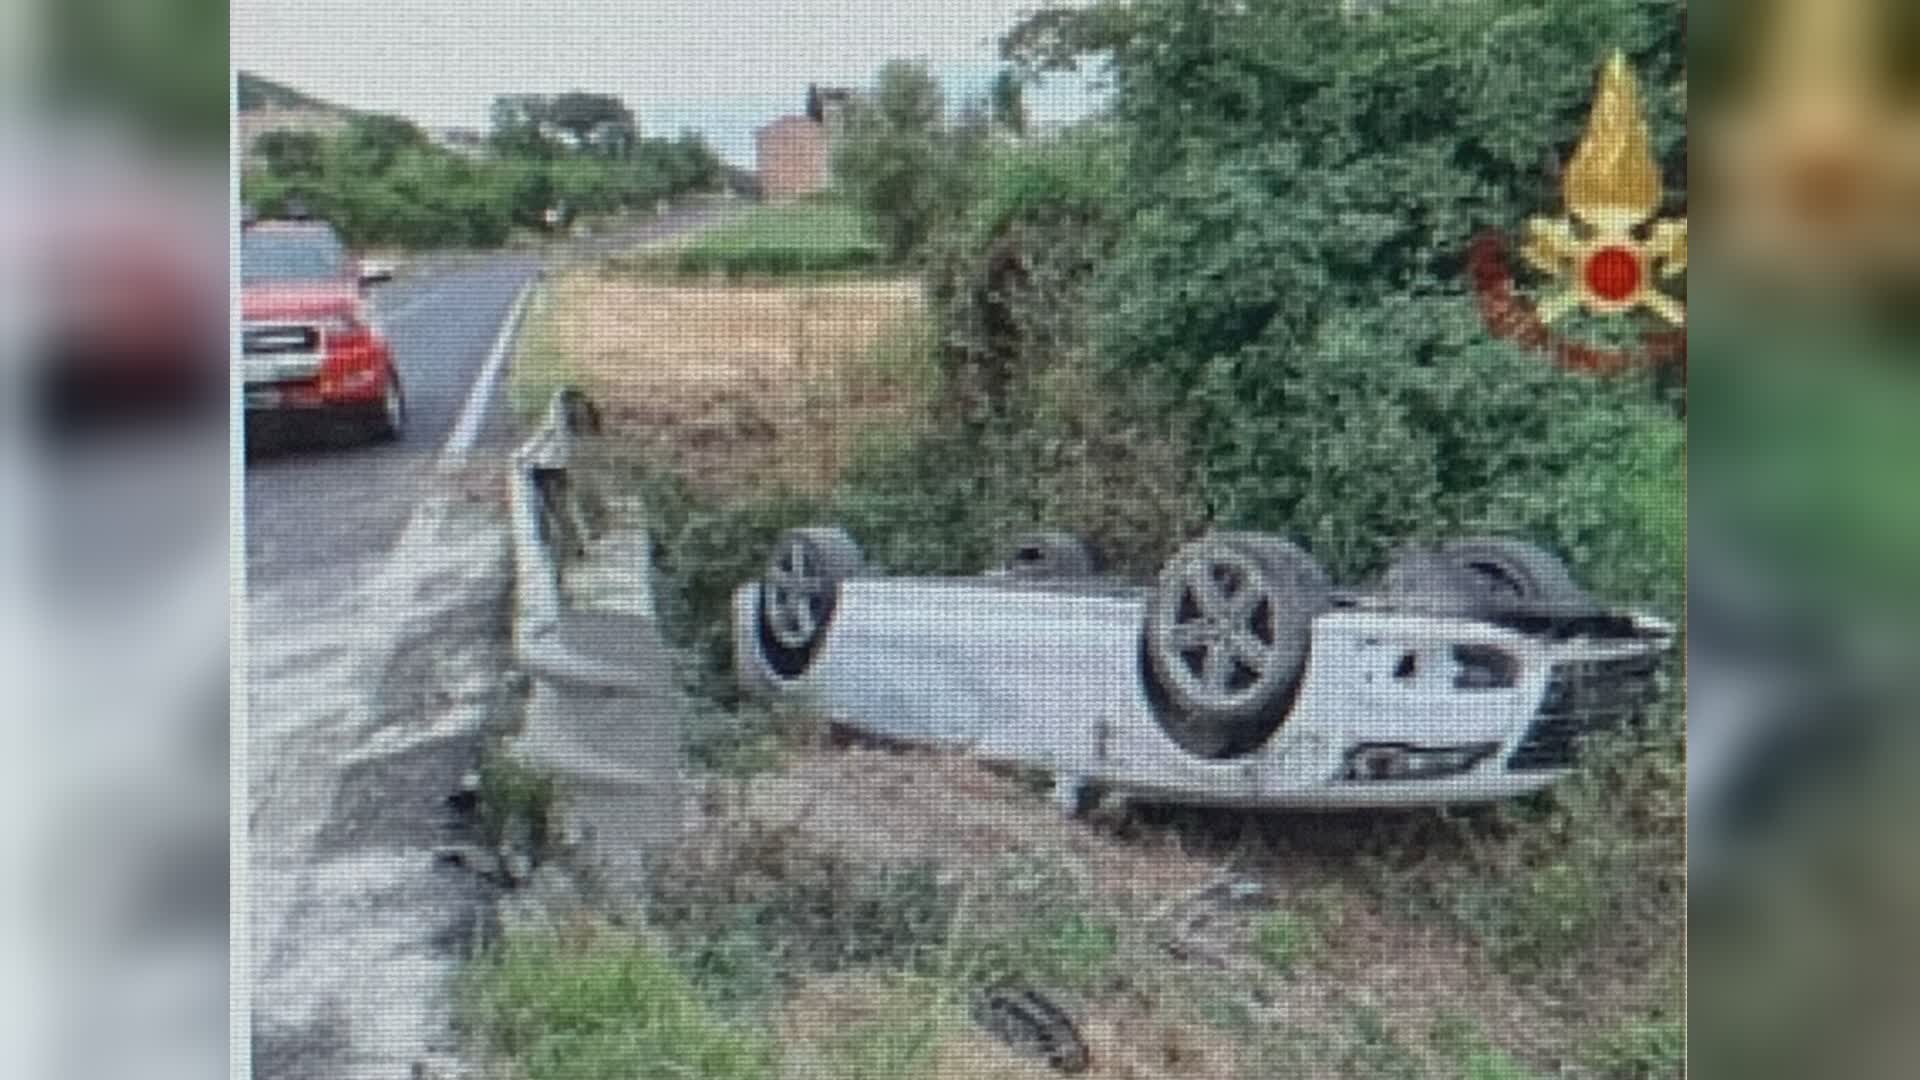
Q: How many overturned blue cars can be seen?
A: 0